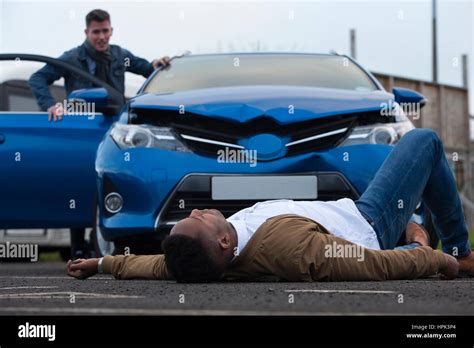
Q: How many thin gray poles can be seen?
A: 3